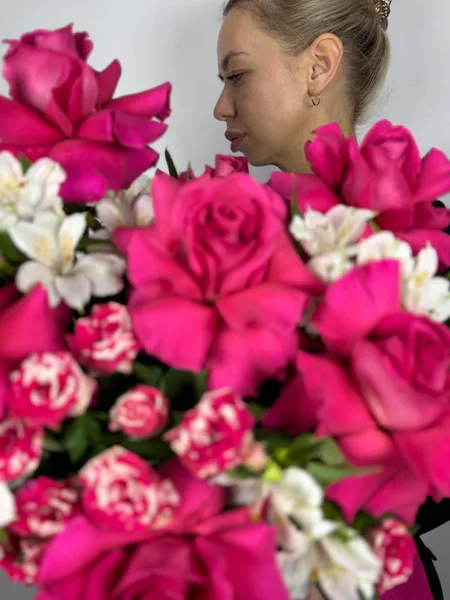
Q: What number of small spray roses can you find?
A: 9